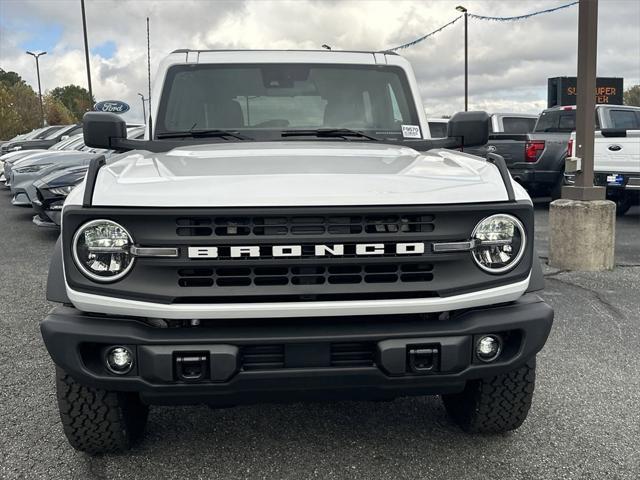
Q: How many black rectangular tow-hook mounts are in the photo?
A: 2